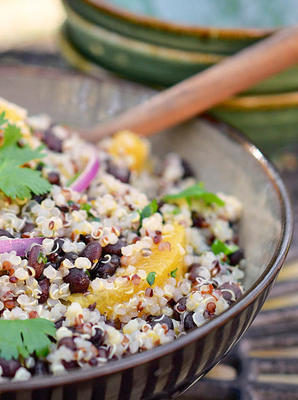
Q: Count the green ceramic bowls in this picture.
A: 3